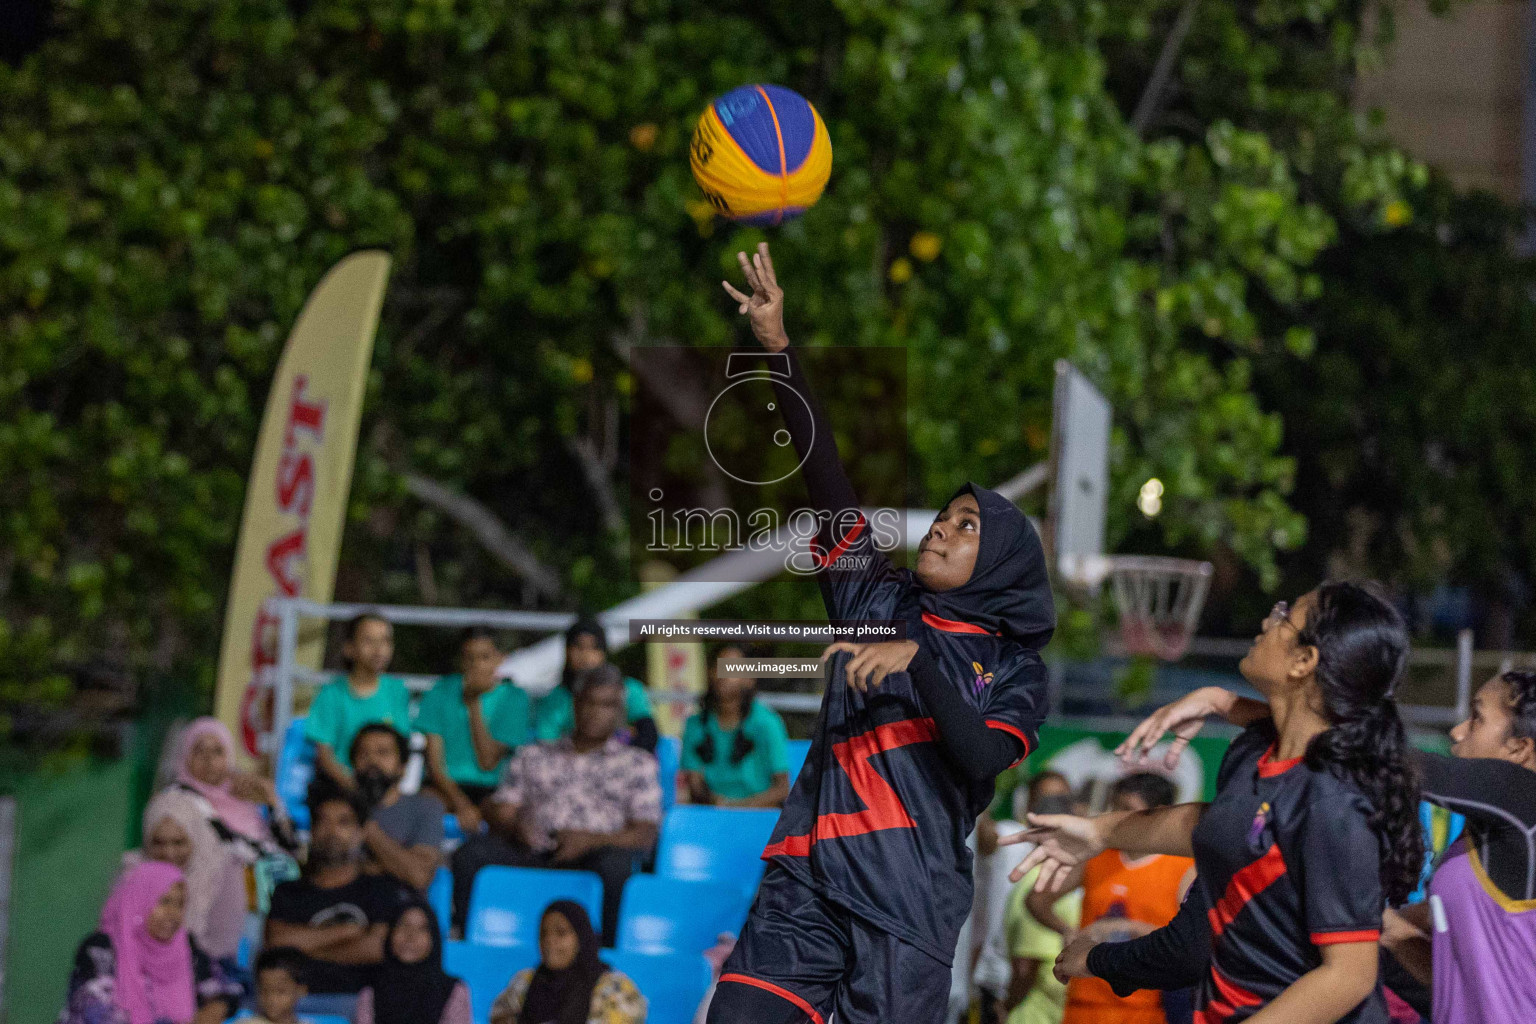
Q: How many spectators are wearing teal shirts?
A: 4